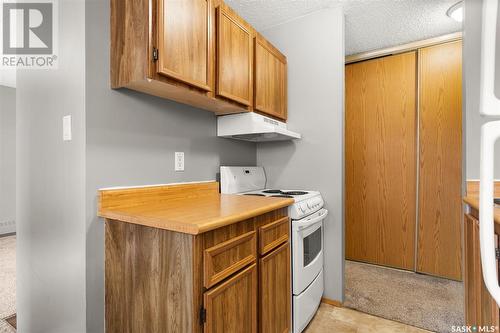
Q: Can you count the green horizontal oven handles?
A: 0